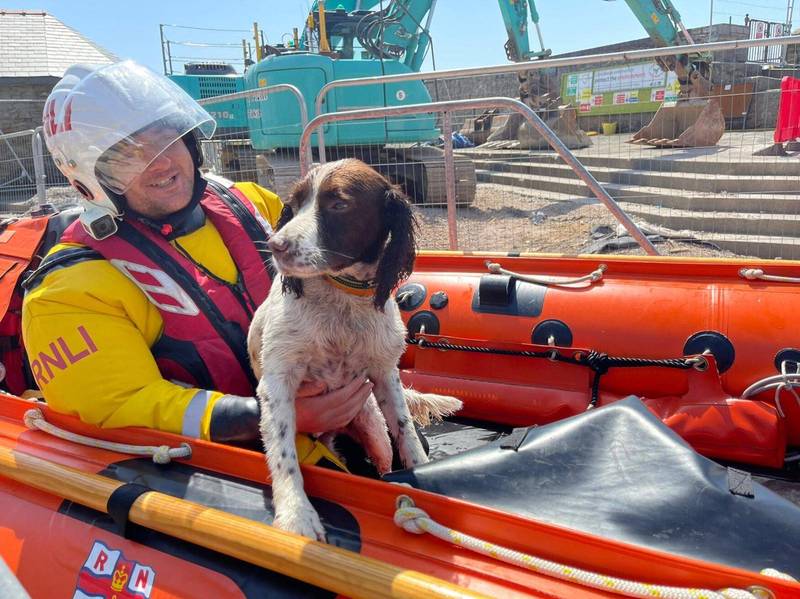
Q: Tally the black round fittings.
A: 6